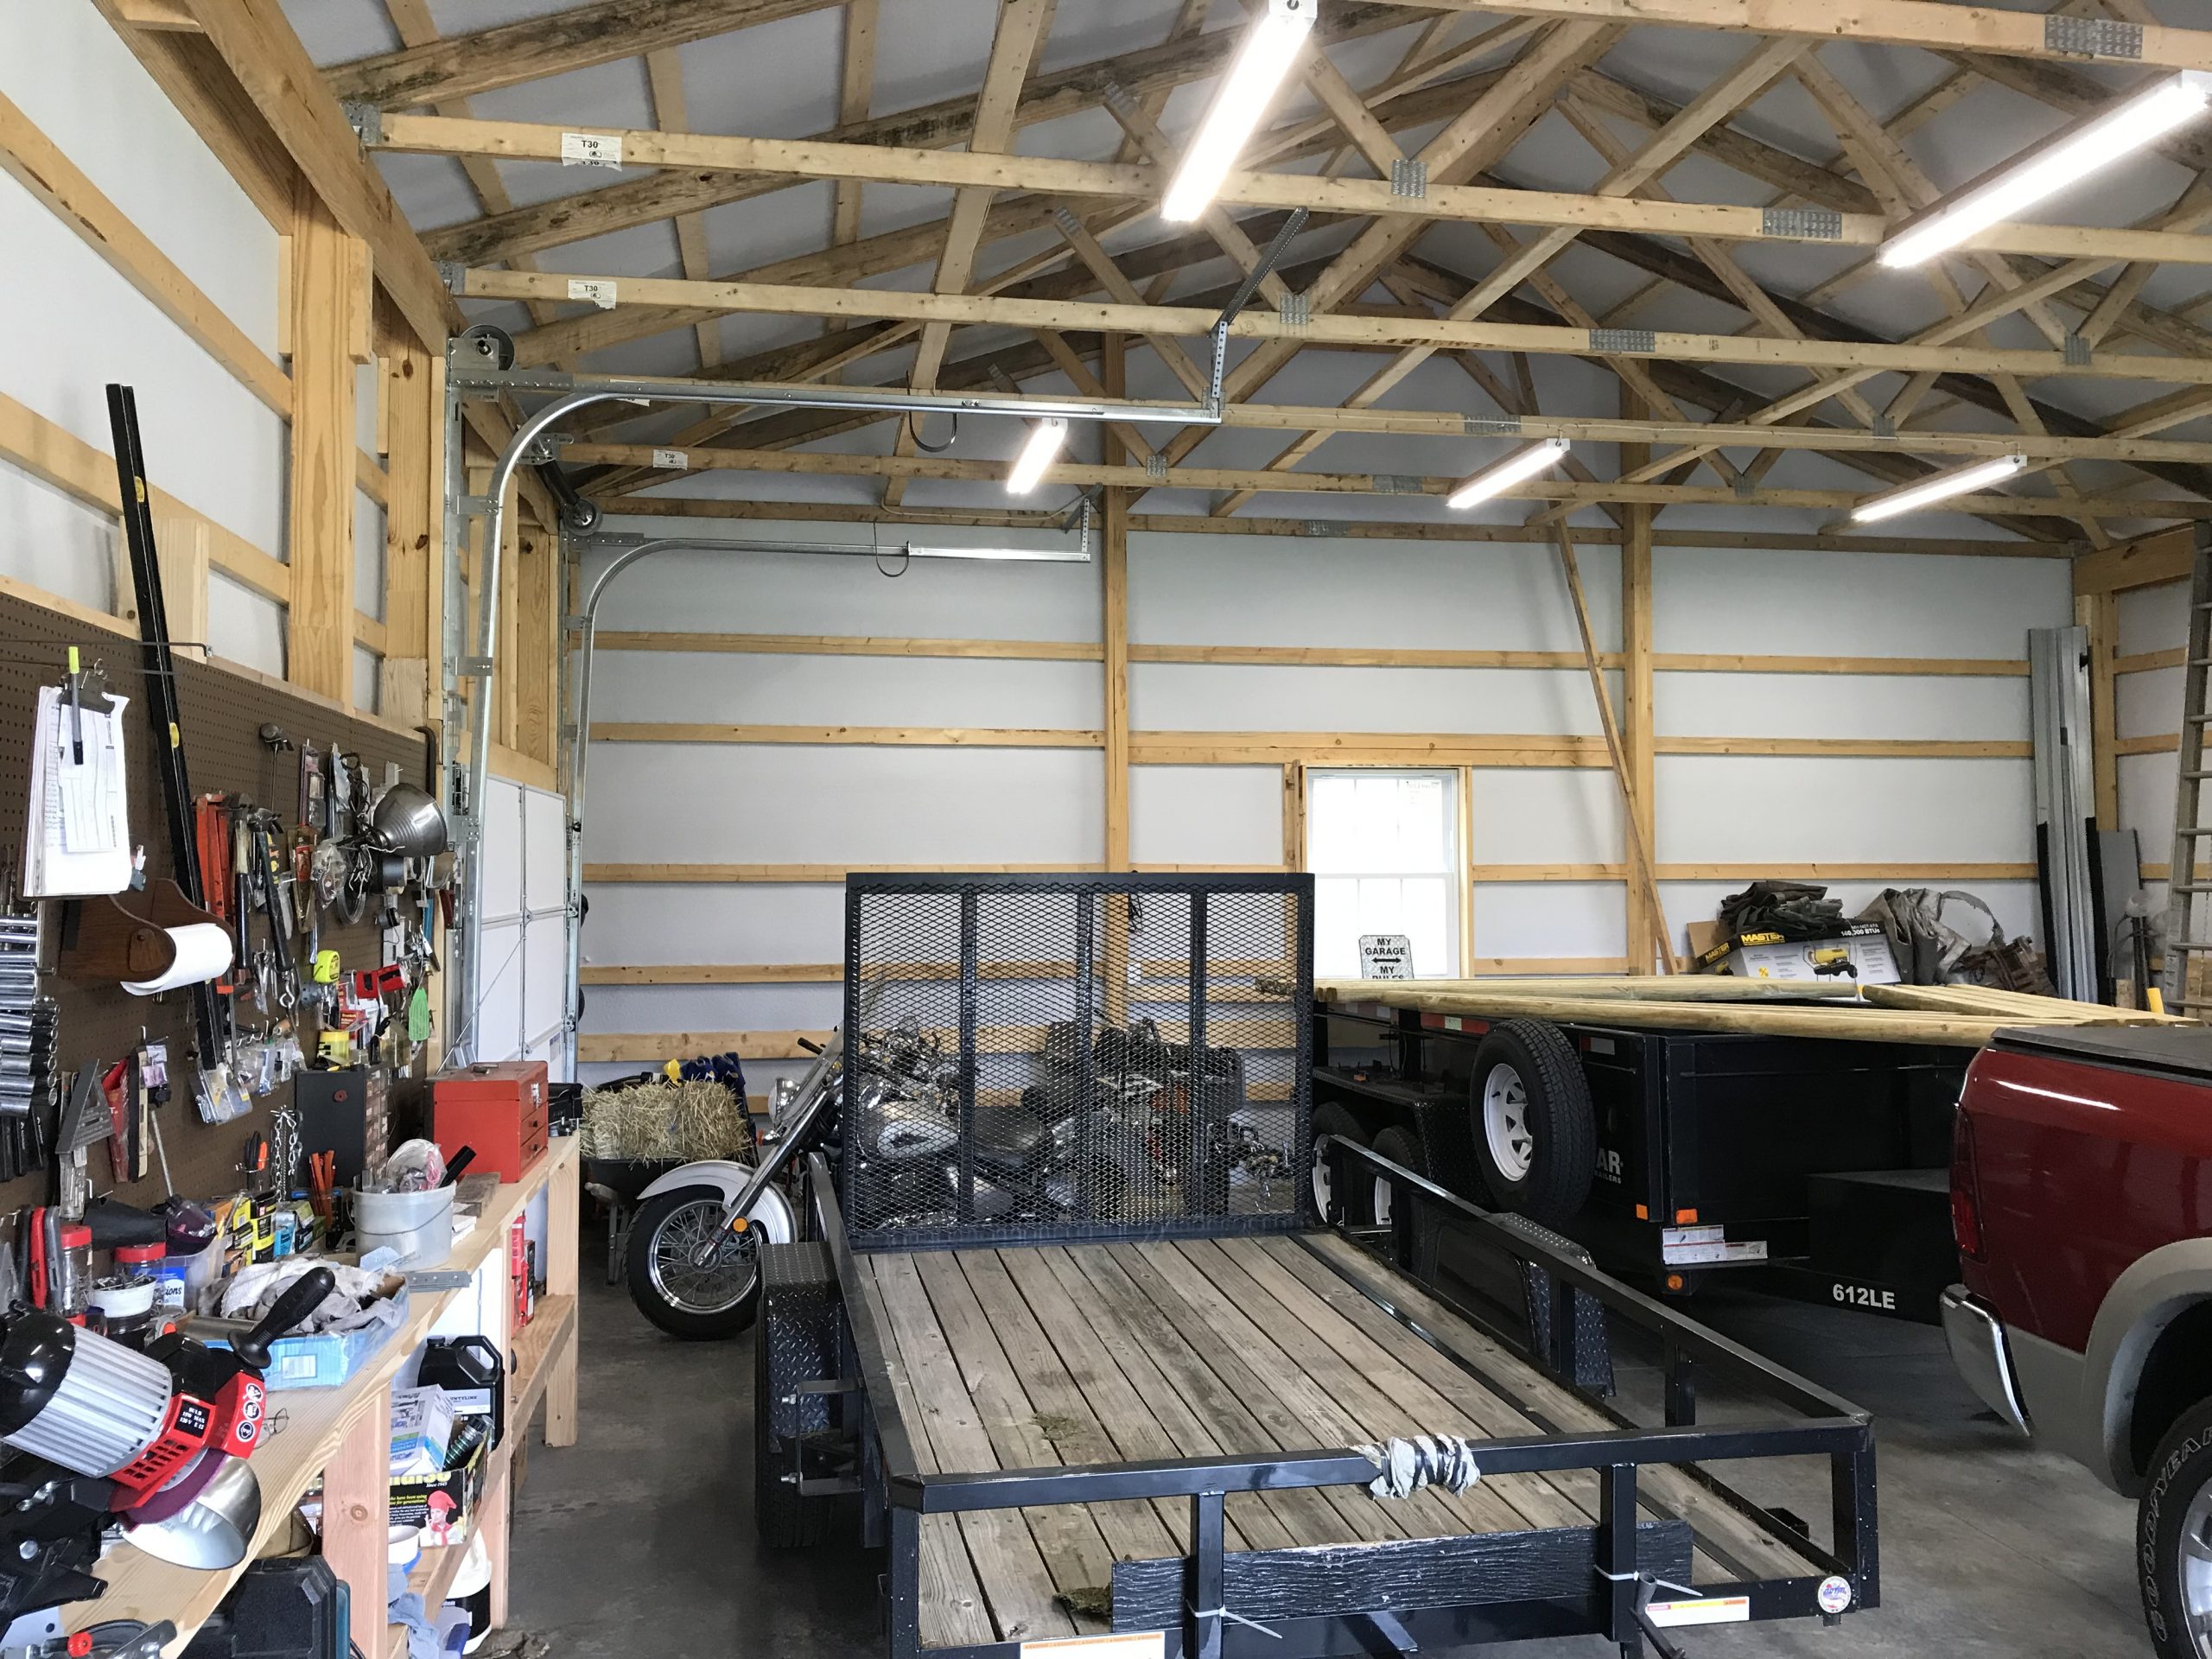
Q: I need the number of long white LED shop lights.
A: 5